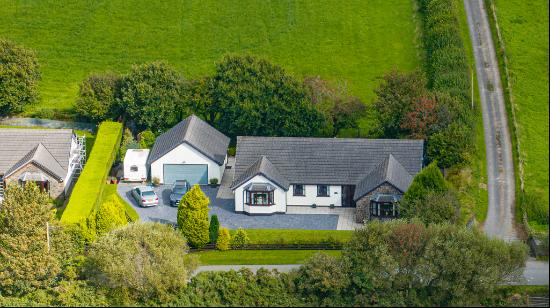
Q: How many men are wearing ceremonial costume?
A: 0